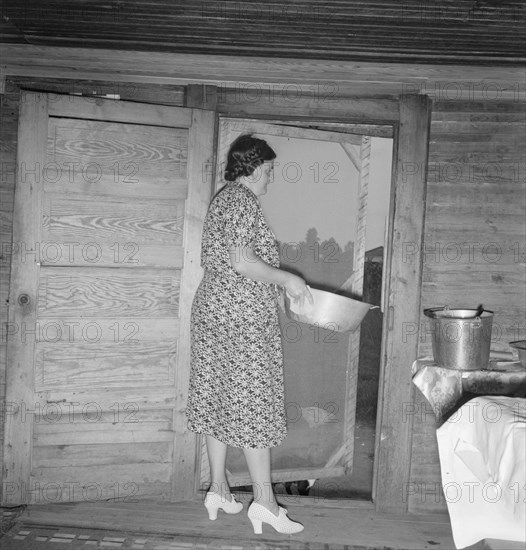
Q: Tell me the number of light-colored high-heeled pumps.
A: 2